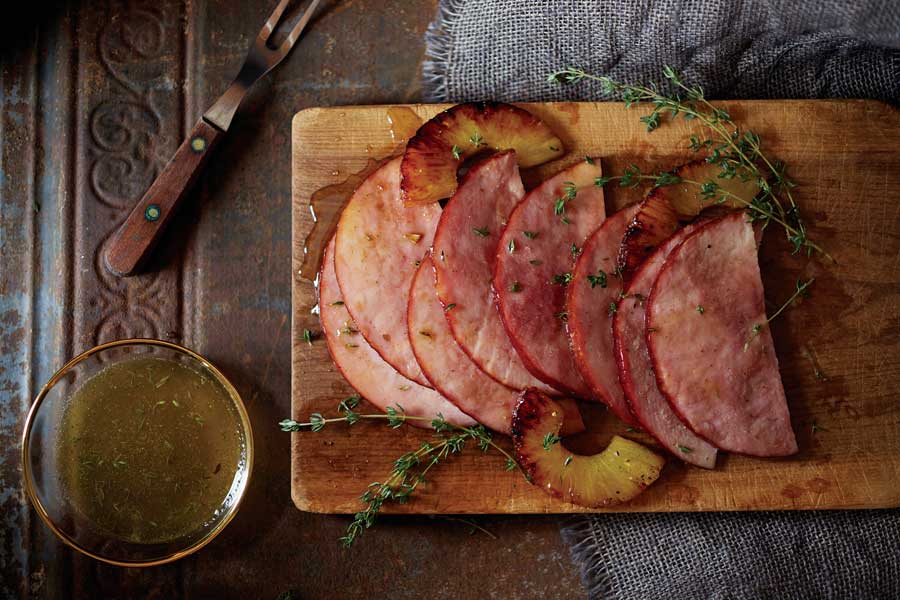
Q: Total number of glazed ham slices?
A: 8